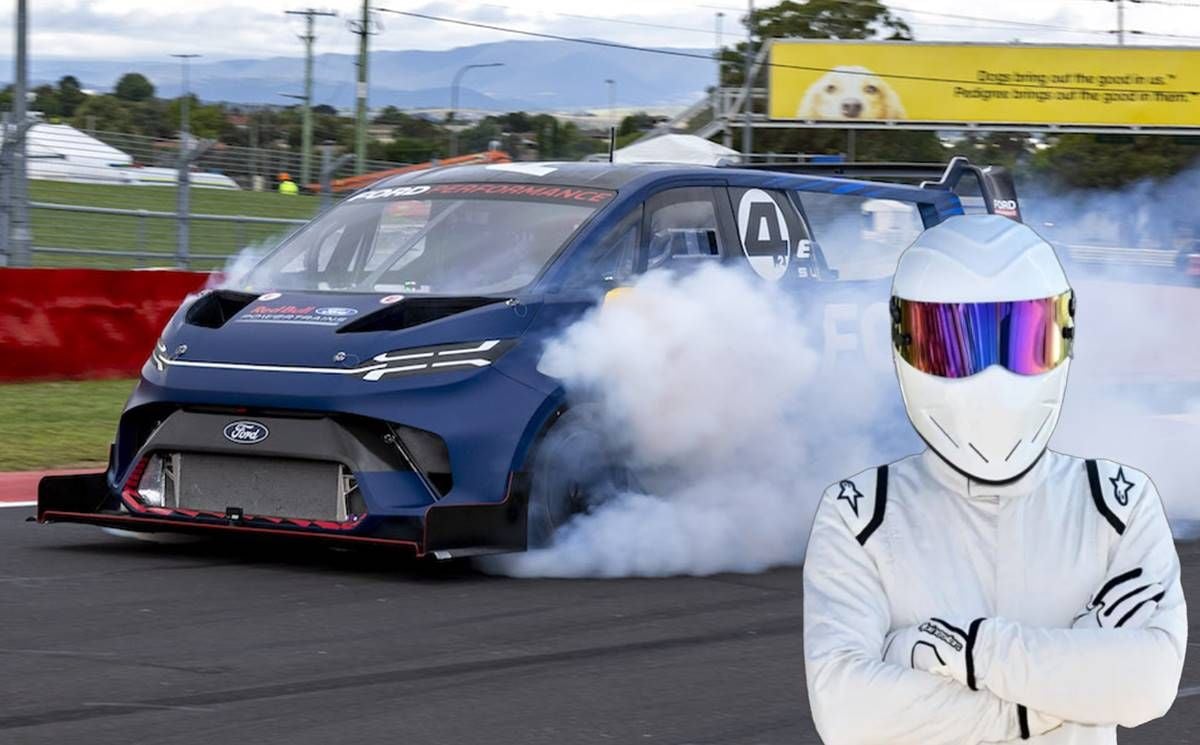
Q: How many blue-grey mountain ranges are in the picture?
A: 1